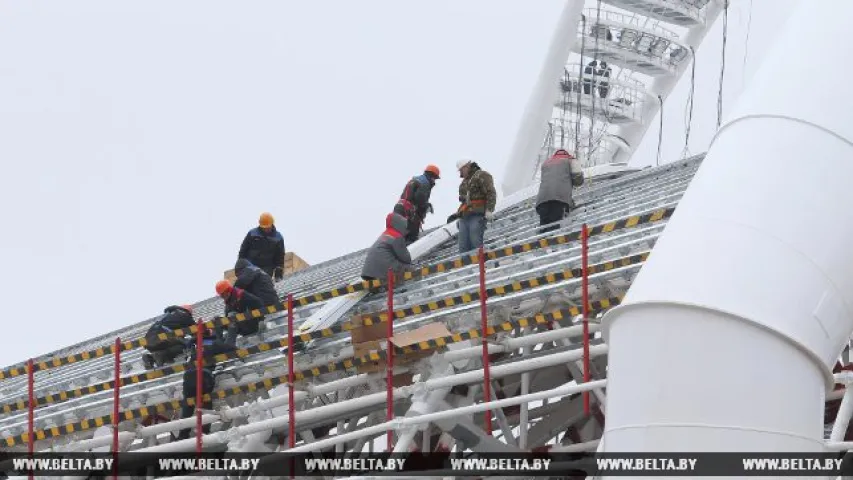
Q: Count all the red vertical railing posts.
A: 7